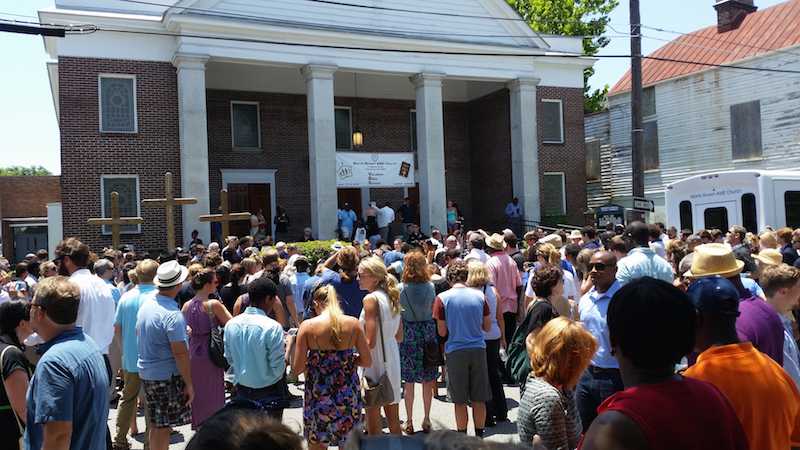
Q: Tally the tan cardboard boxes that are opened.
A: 0